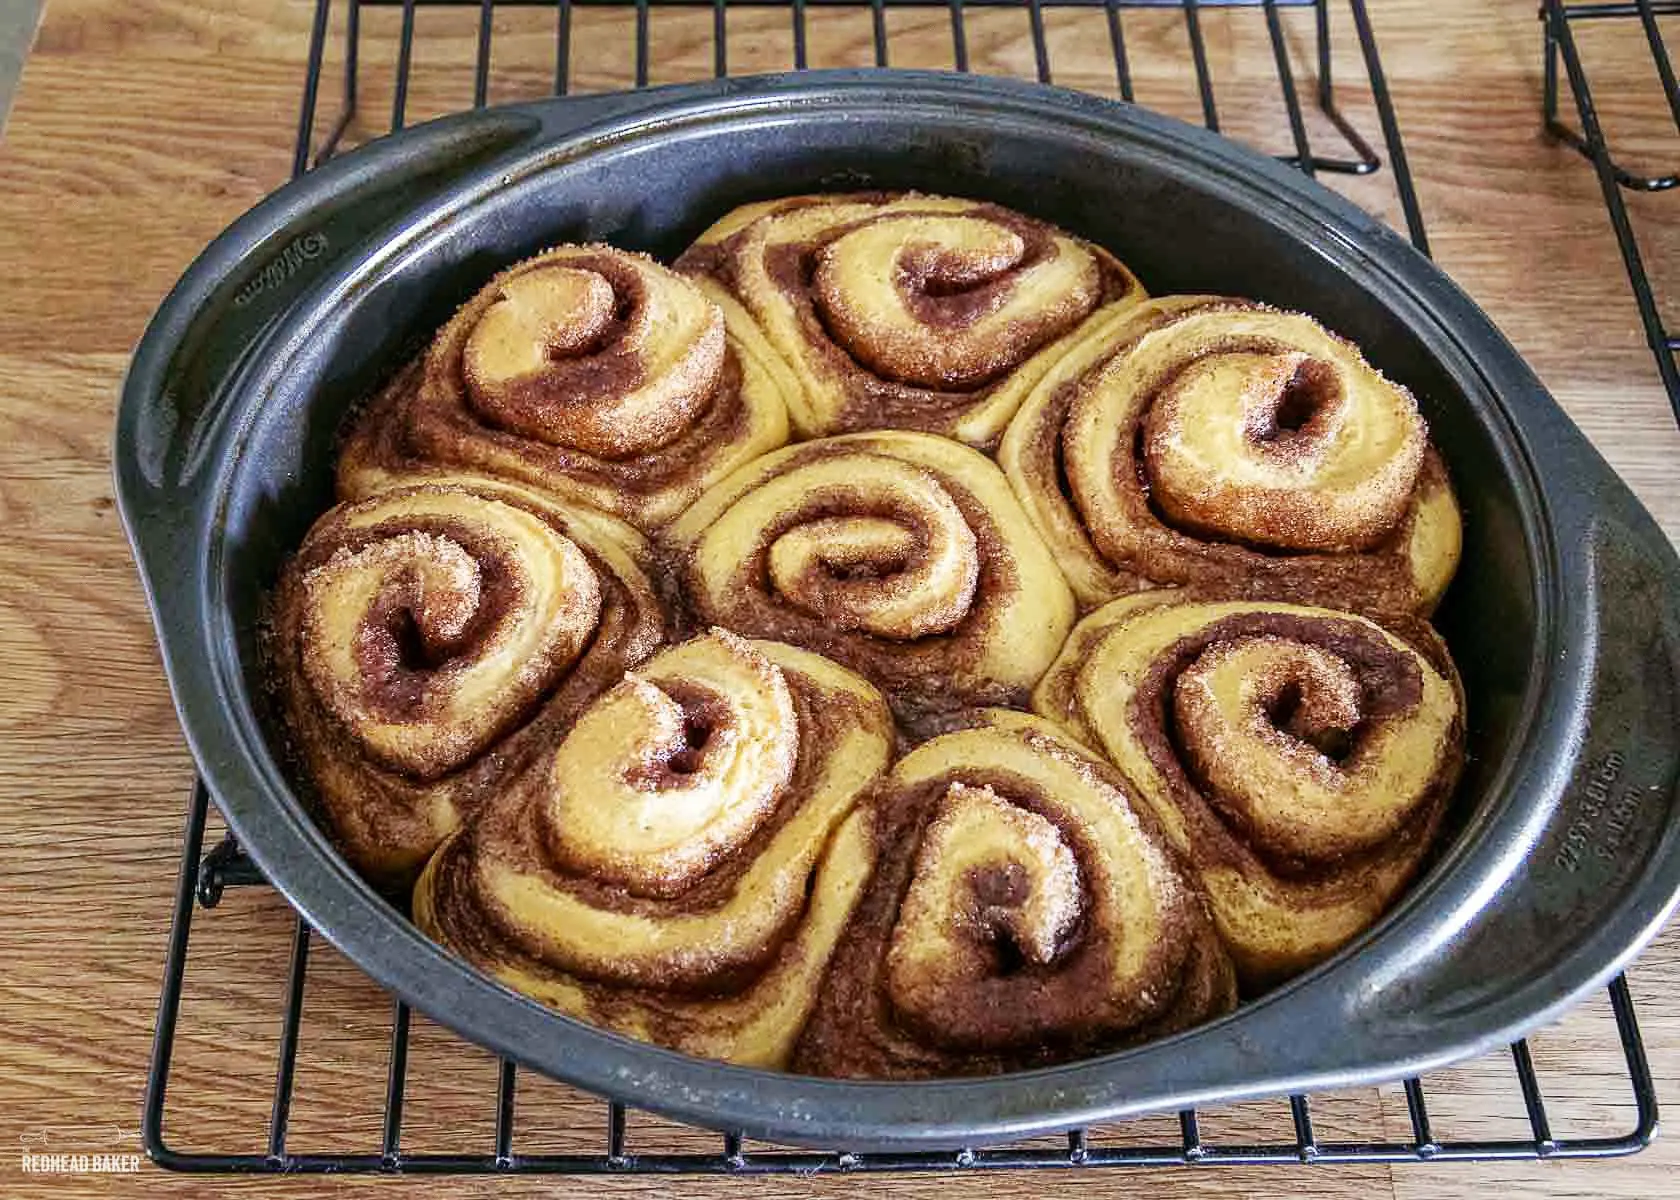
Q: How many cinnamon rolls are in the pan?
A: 8